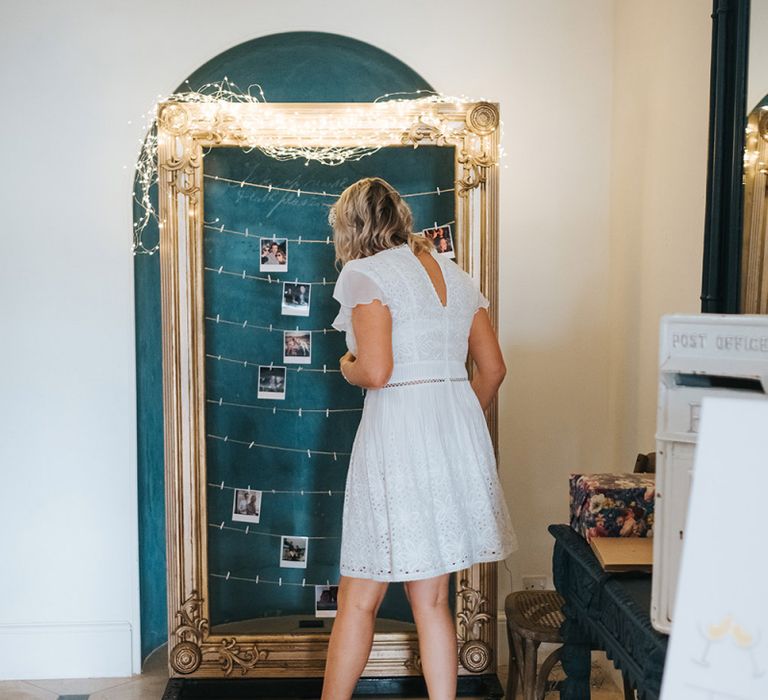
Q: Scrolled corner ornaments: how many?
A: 4